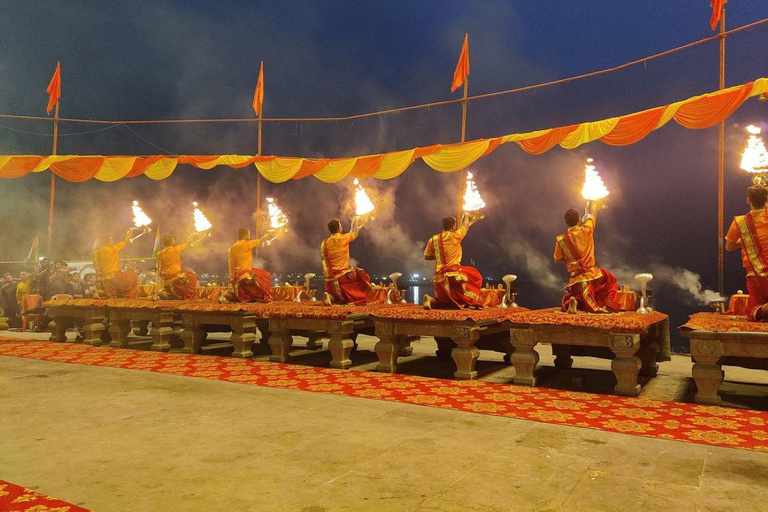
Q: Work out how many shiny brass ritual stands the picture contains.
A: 4